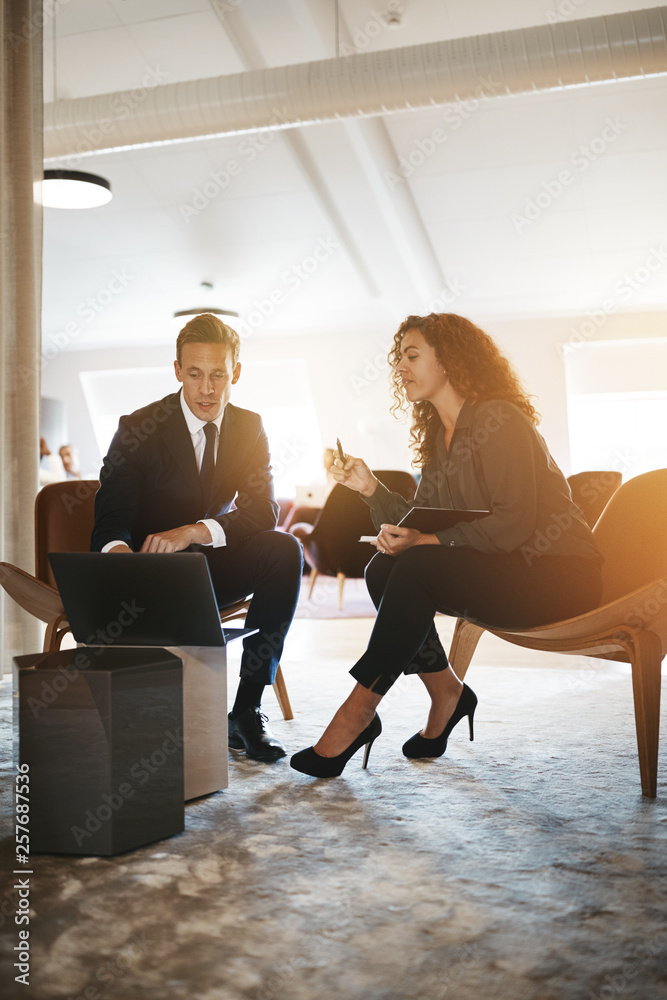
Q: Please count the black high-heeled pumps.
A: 2